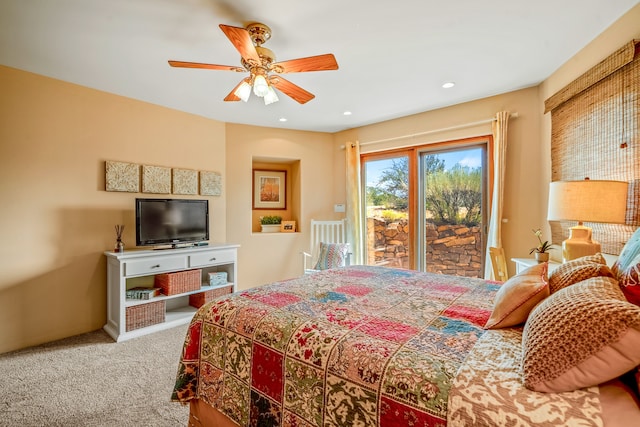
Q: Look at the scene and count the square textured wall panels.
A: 4